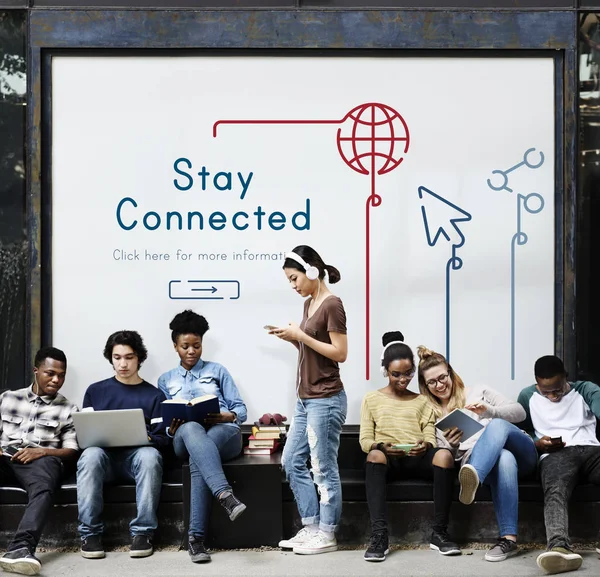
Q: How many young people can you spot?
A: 7